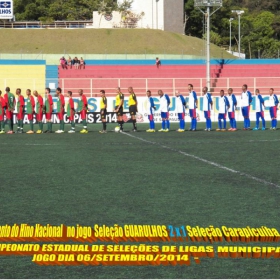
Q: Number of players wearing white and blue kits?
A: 10